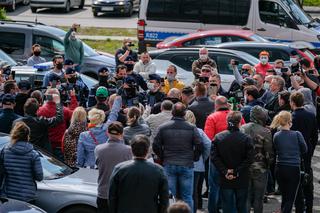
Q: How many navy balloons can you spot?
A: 0